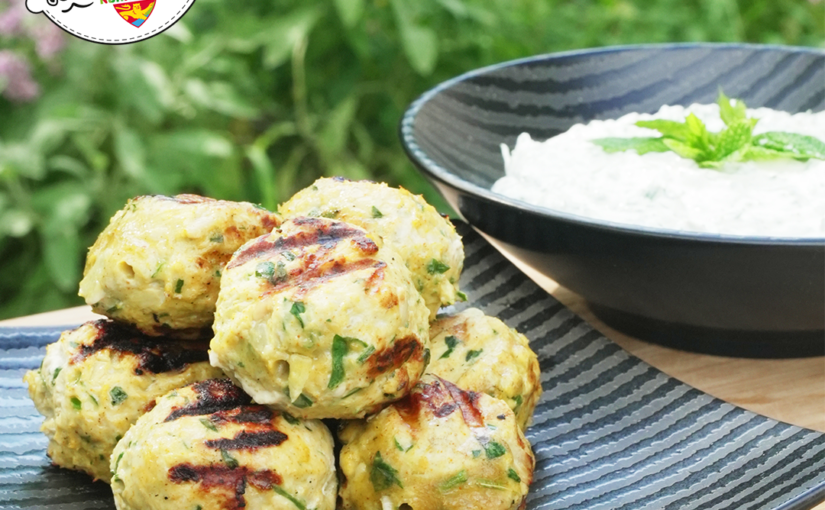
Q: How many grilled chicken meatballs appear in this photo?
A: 7